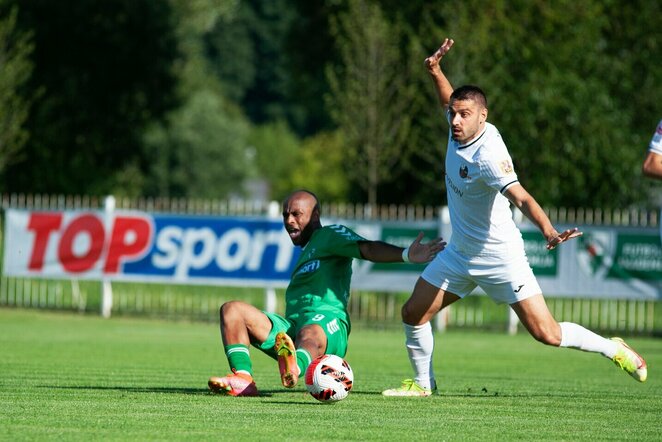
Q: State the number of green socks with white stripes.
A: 2